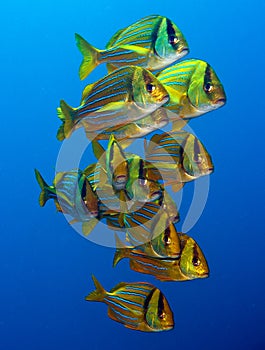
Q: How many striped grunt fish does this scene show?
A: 12